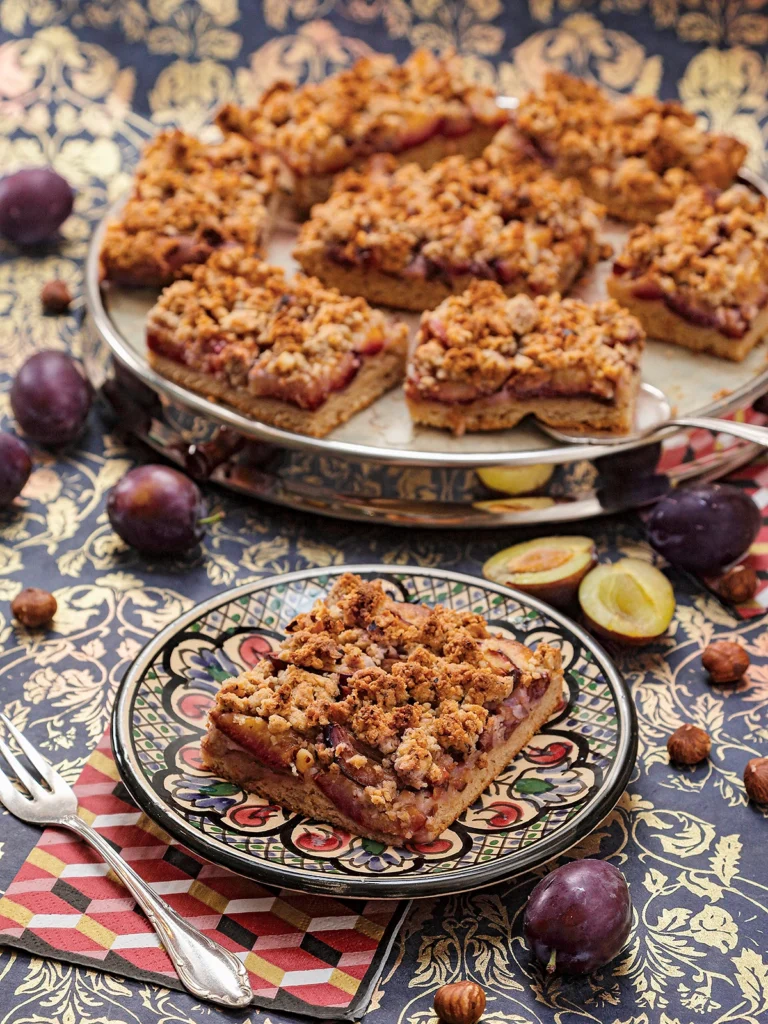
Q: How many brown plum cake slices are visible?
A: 8